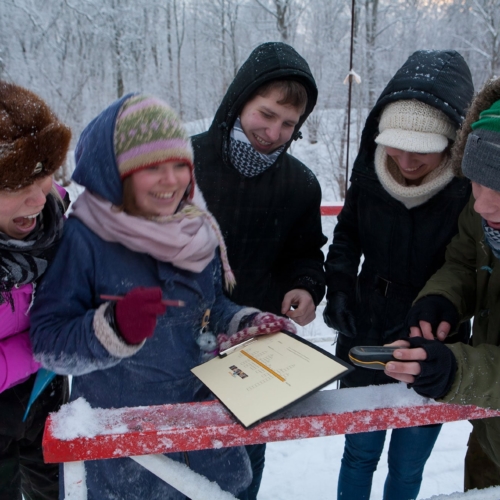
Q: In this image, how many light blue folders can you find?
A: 1